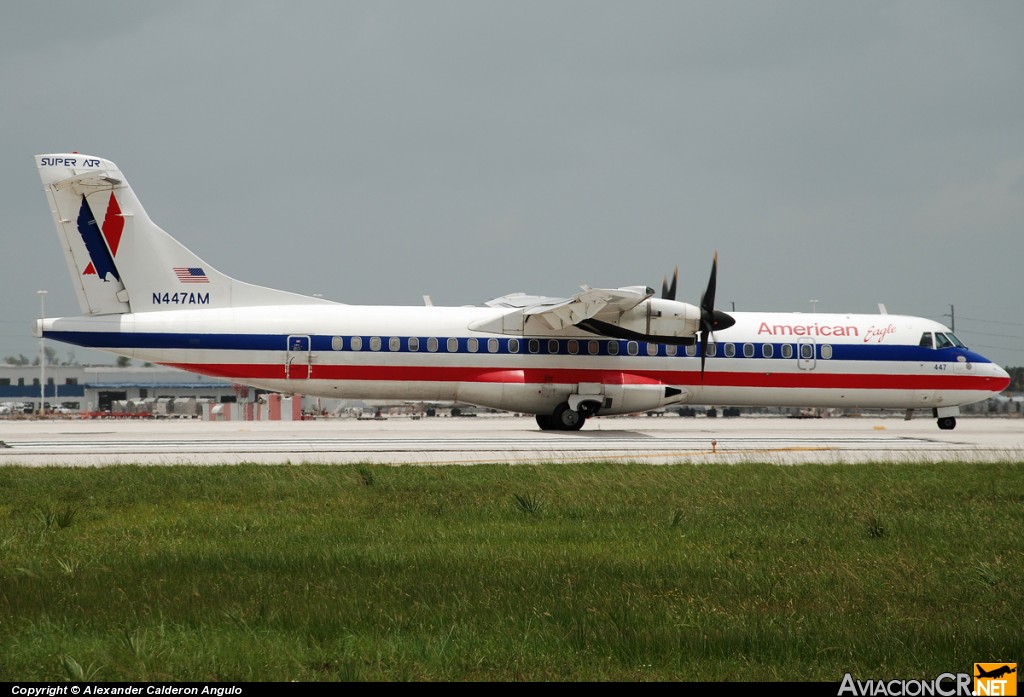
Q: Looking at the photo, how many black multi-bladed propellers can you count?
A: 2